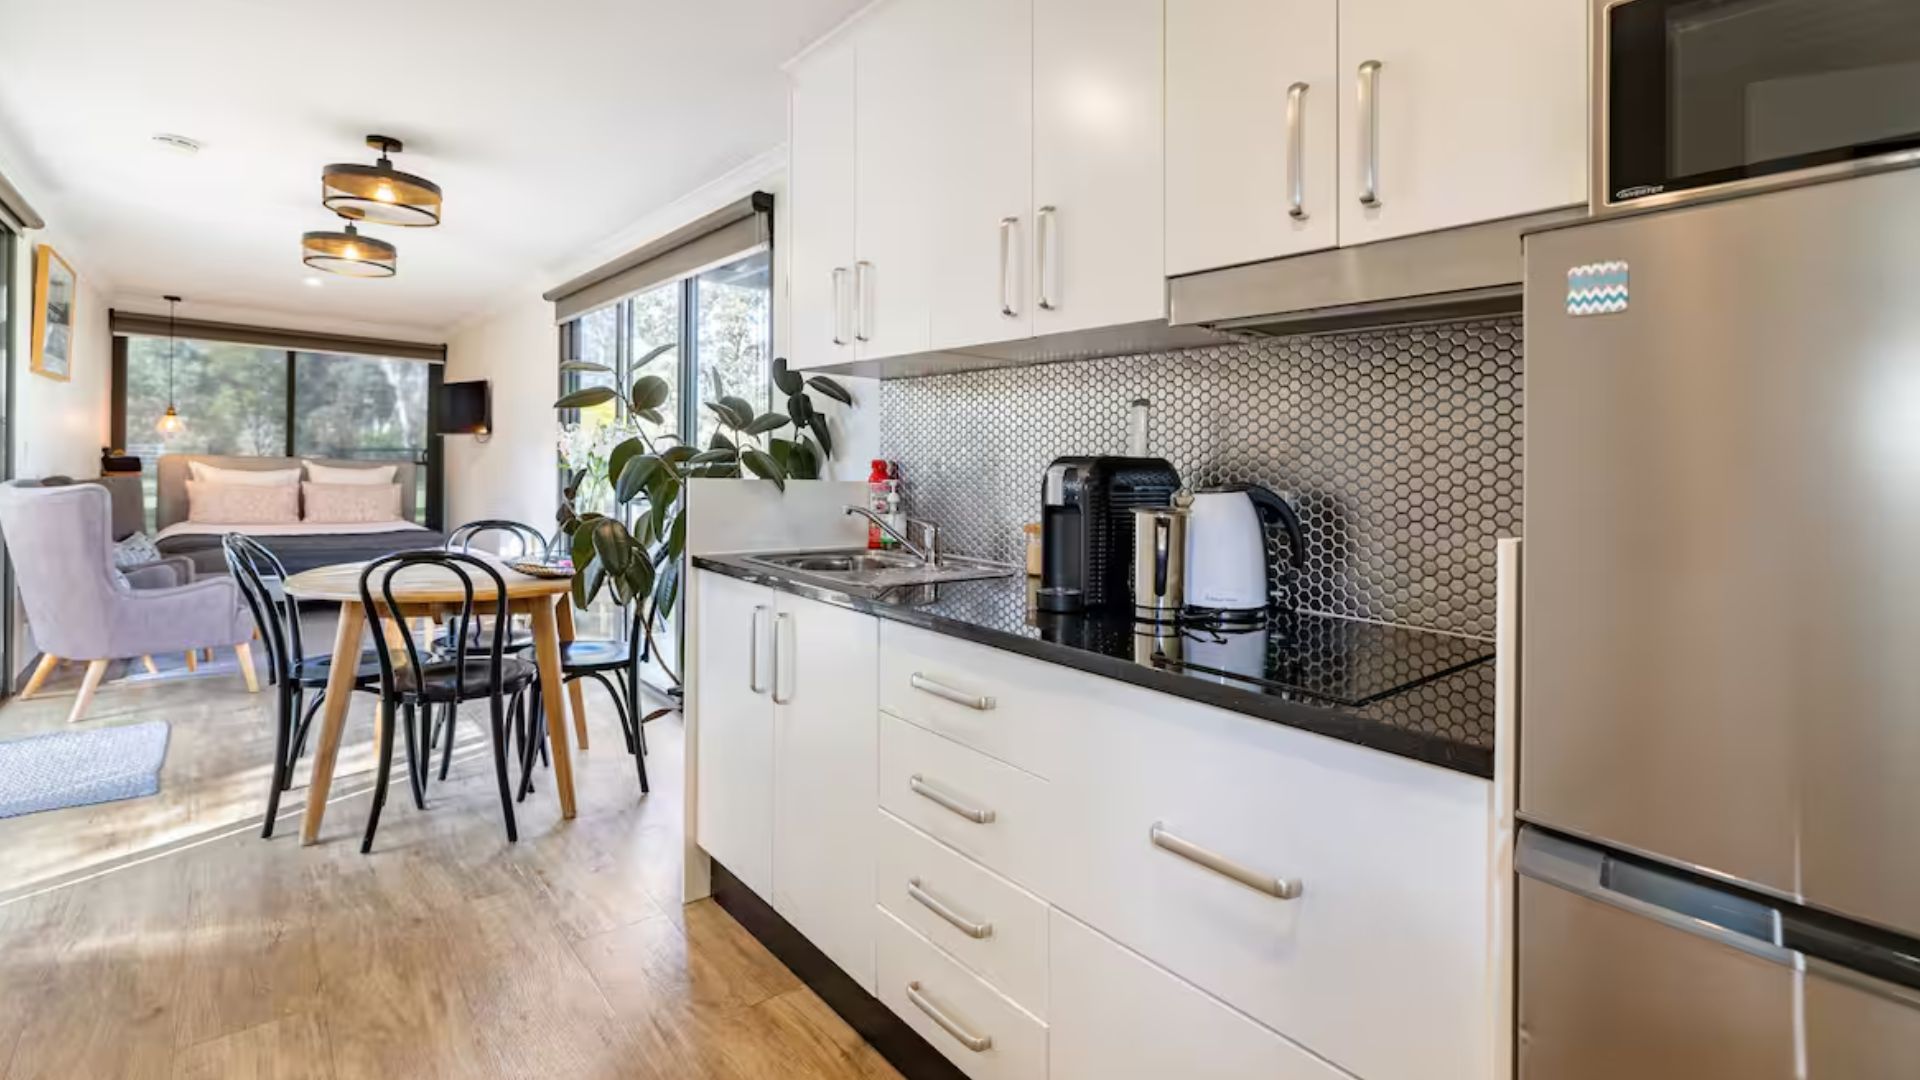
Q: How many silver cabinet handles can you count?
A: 13